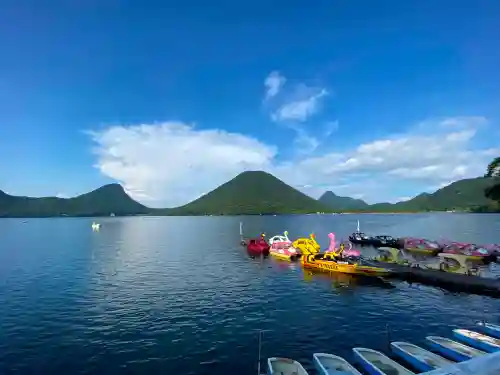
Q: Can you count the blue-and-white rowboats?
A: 7